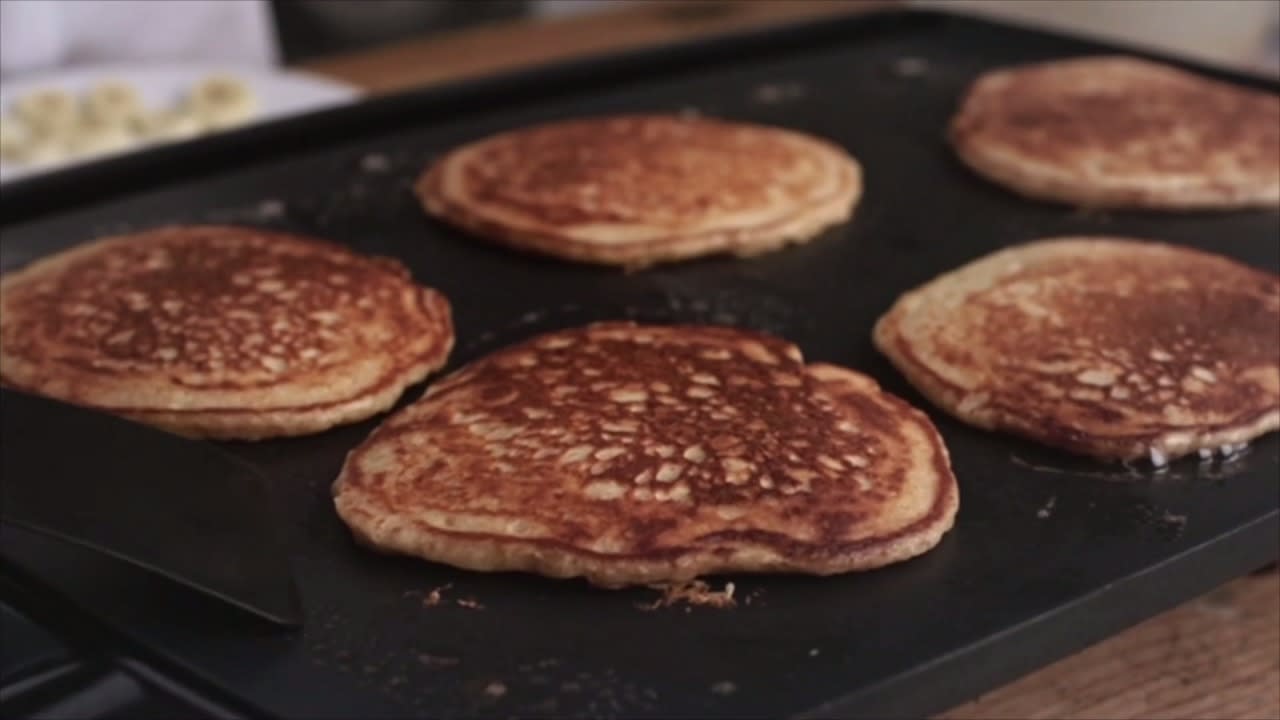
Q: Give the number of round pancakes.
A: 5